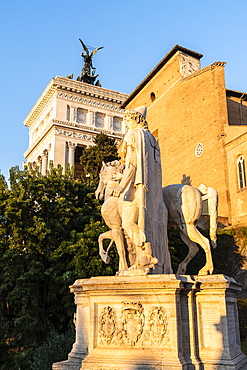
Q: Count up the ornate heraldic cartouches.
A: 3